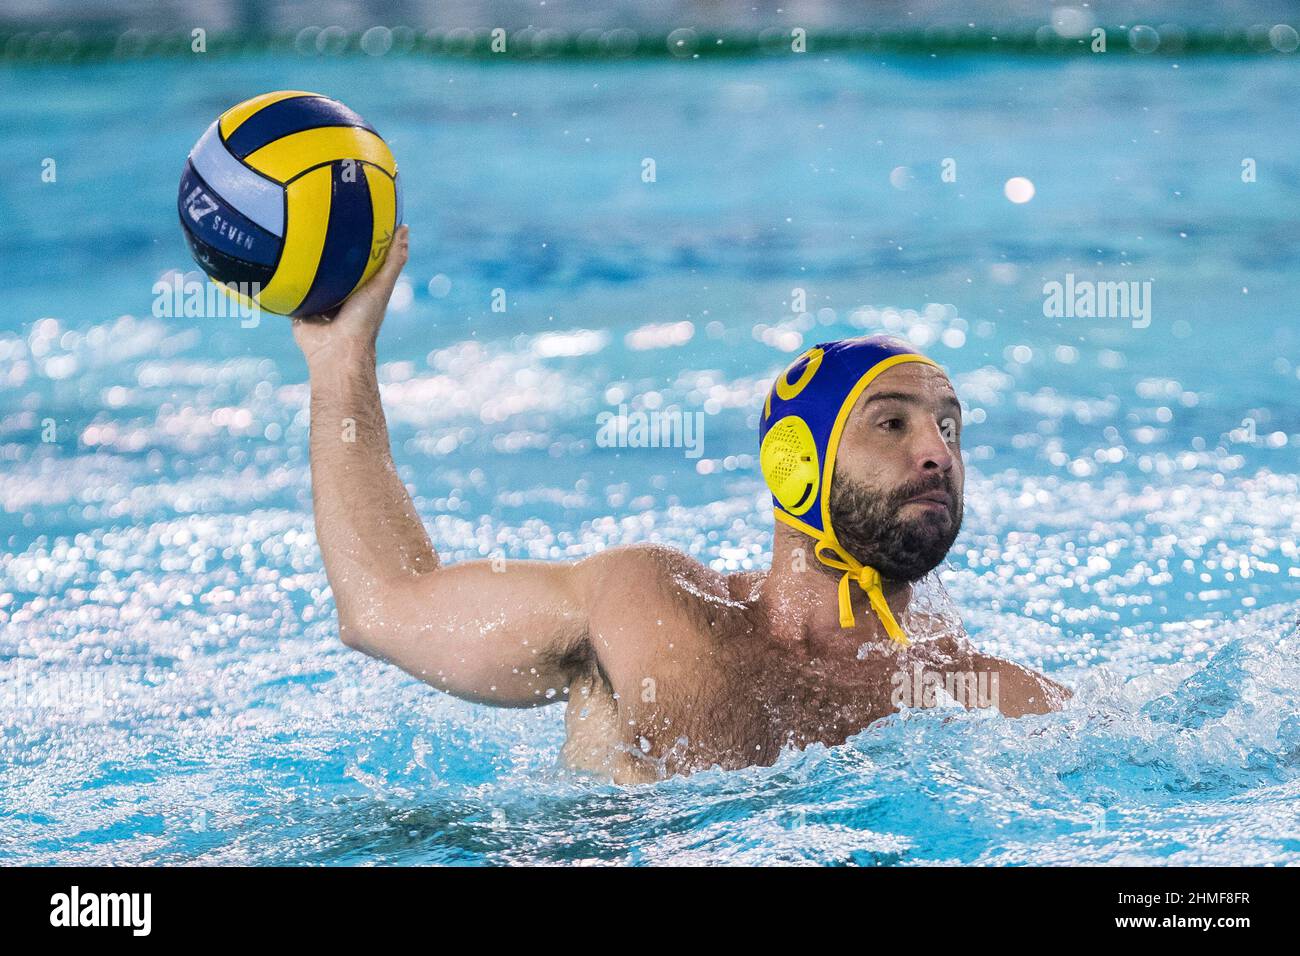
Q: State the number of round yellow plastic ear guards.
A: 1